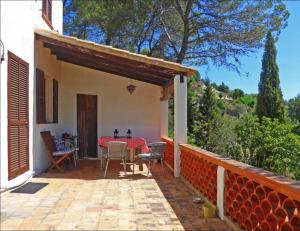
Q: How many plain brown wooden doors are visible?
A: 1